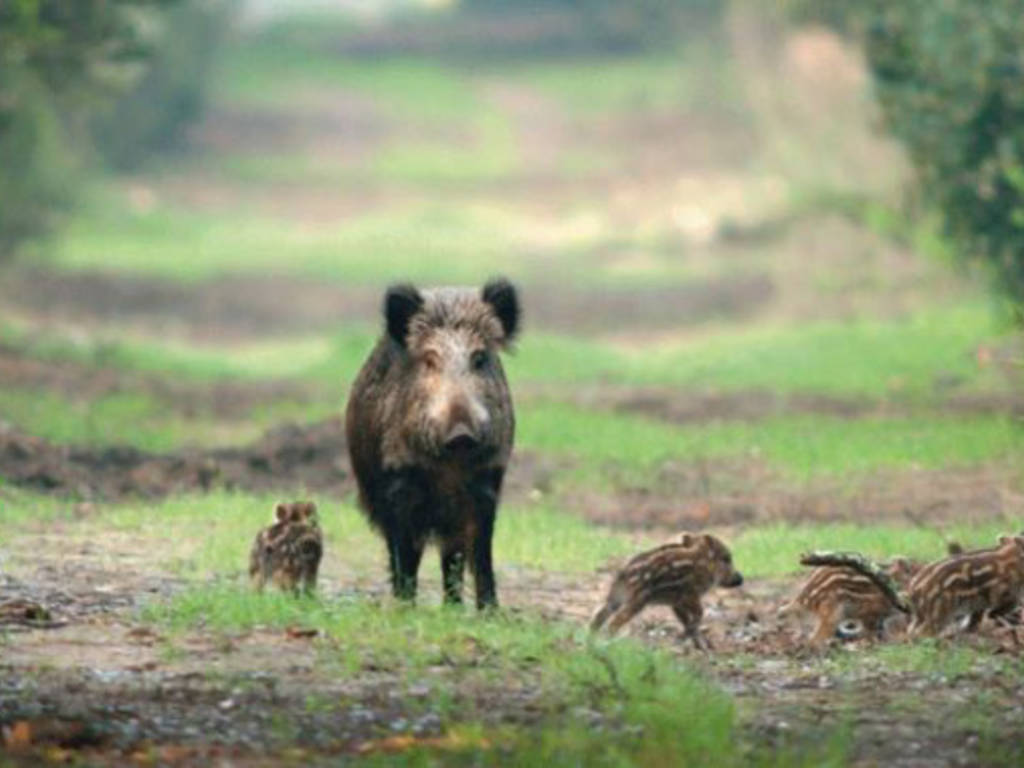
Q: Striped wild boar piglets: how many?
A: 4